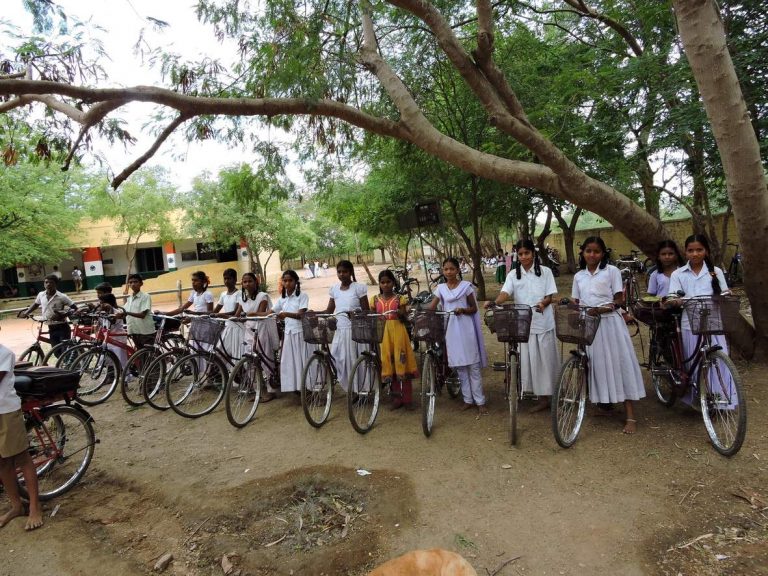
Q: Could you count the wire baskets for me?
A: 7